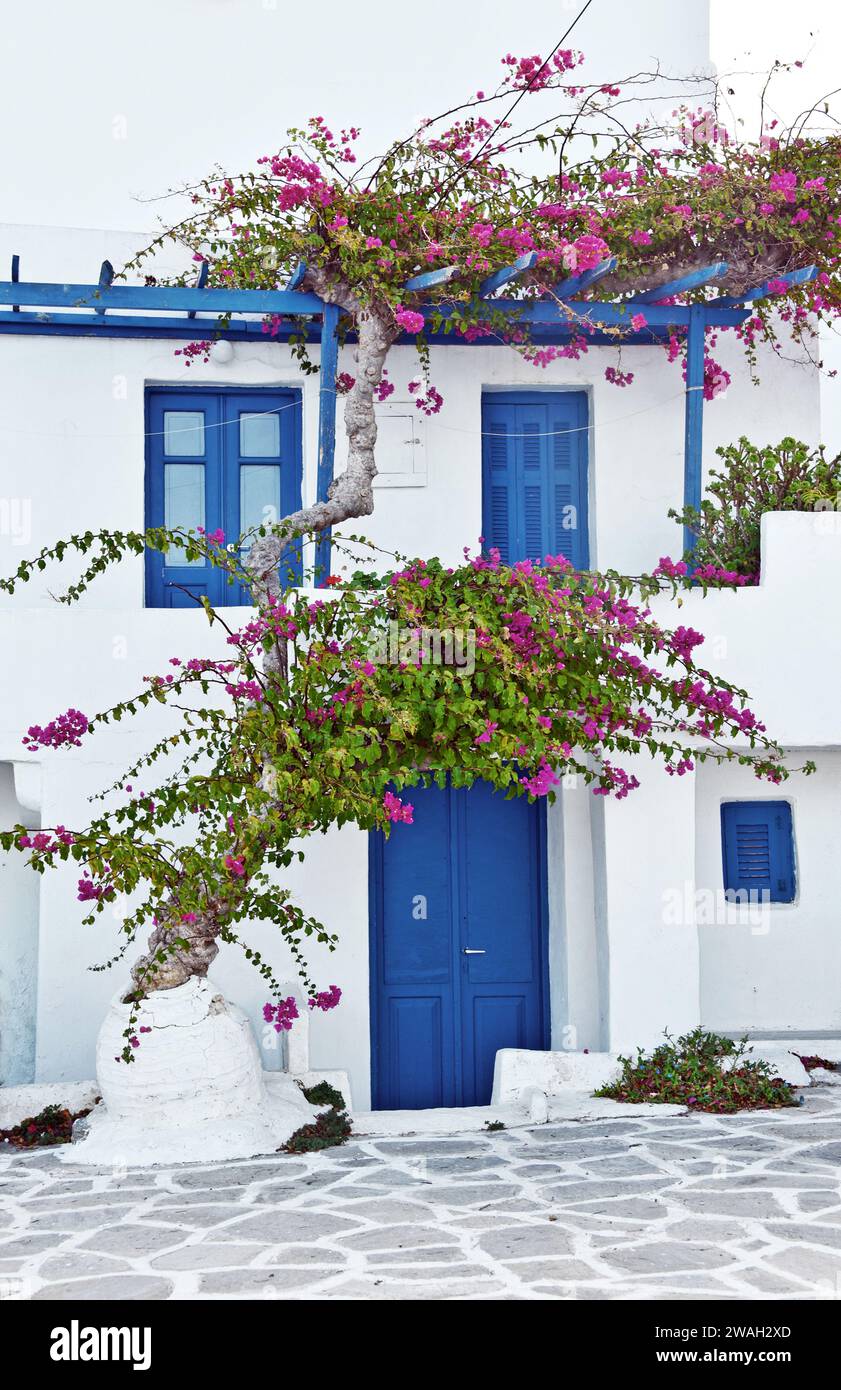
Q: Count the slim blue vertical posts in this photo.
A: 2